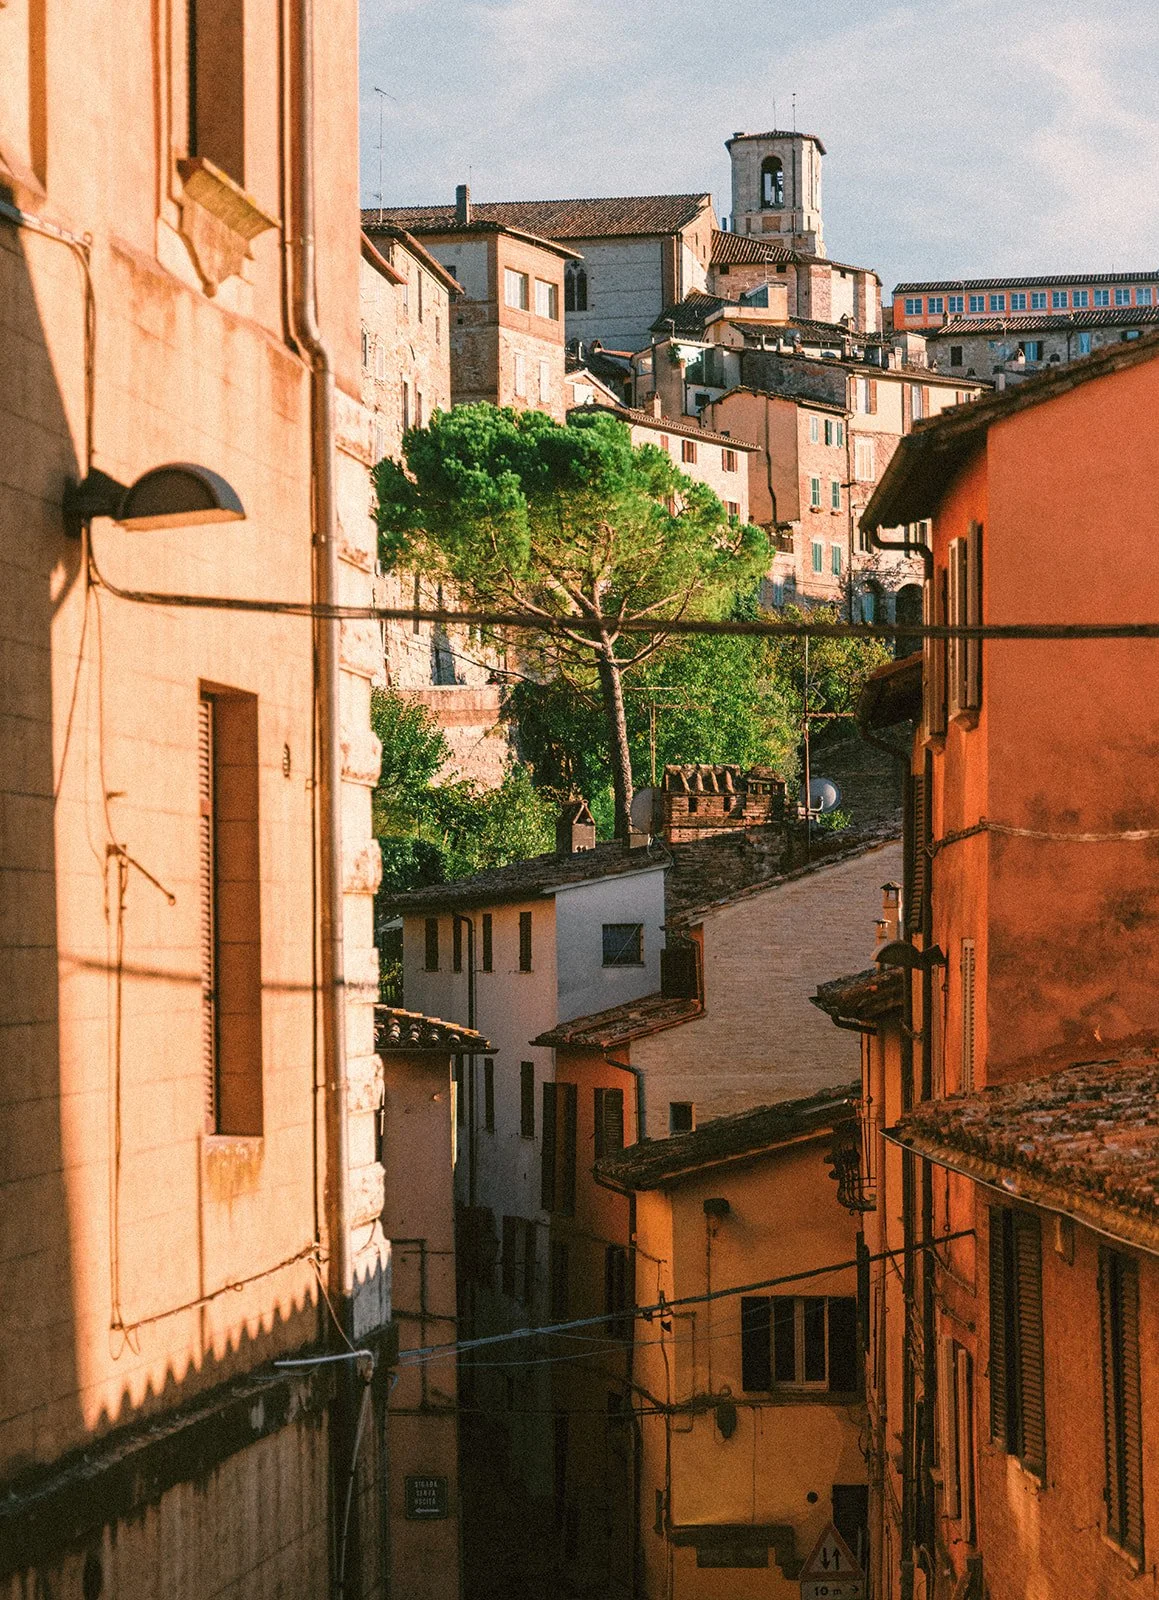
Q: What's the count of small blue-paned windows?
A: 12